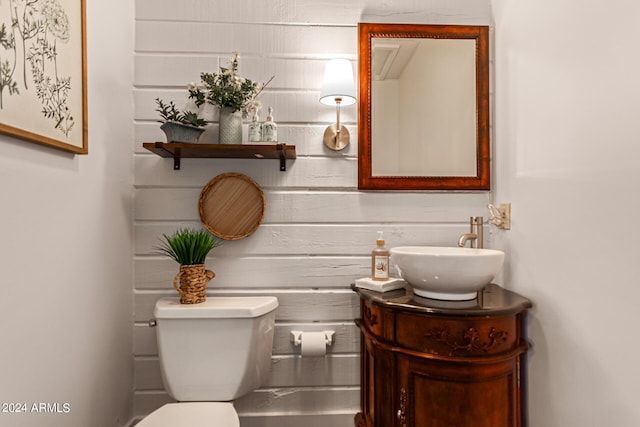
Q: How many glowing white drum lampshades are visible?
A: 1